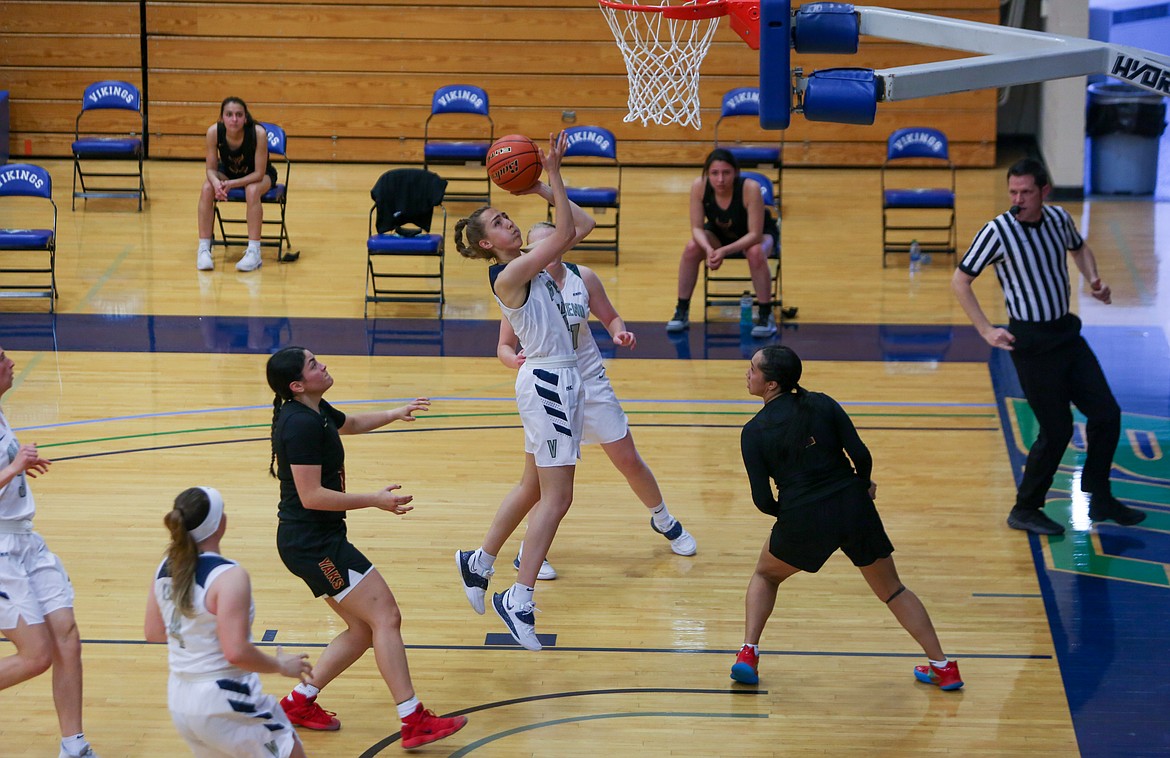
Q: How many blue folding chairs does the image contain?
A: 9